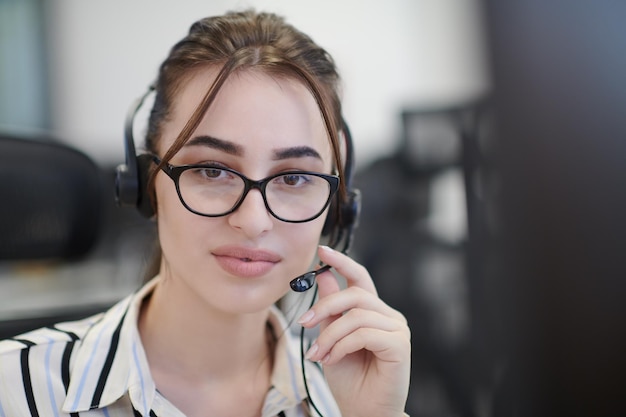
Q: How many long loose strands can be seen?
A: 2